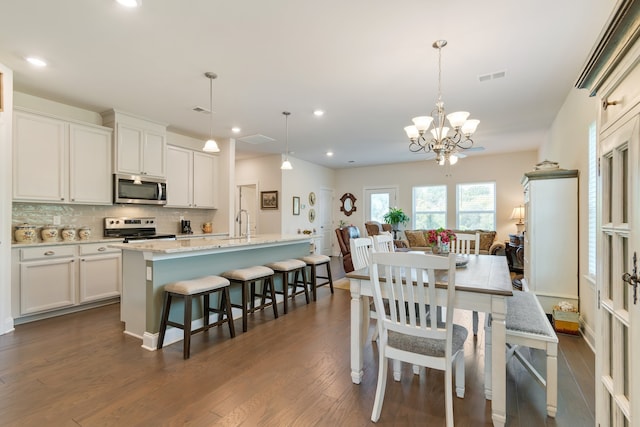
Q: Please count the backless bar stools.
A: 4